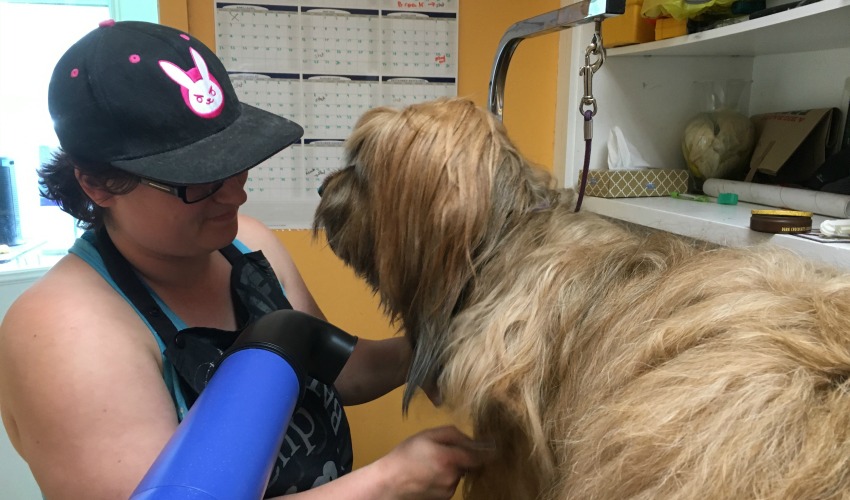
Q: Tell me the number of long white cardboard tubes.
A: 1